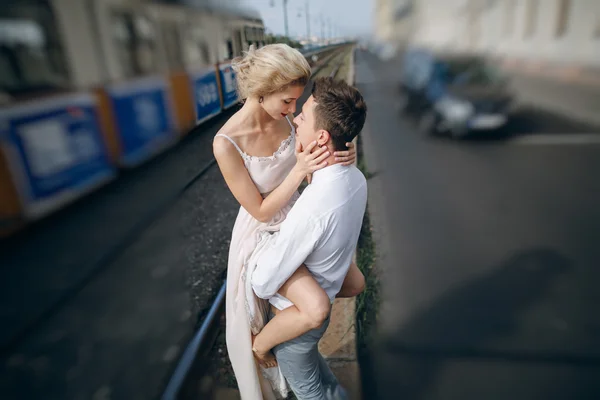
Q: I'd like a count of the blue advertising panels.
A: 4